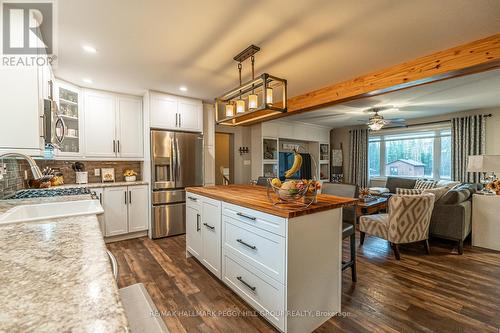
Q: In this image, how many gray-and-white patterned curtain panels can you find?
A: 2